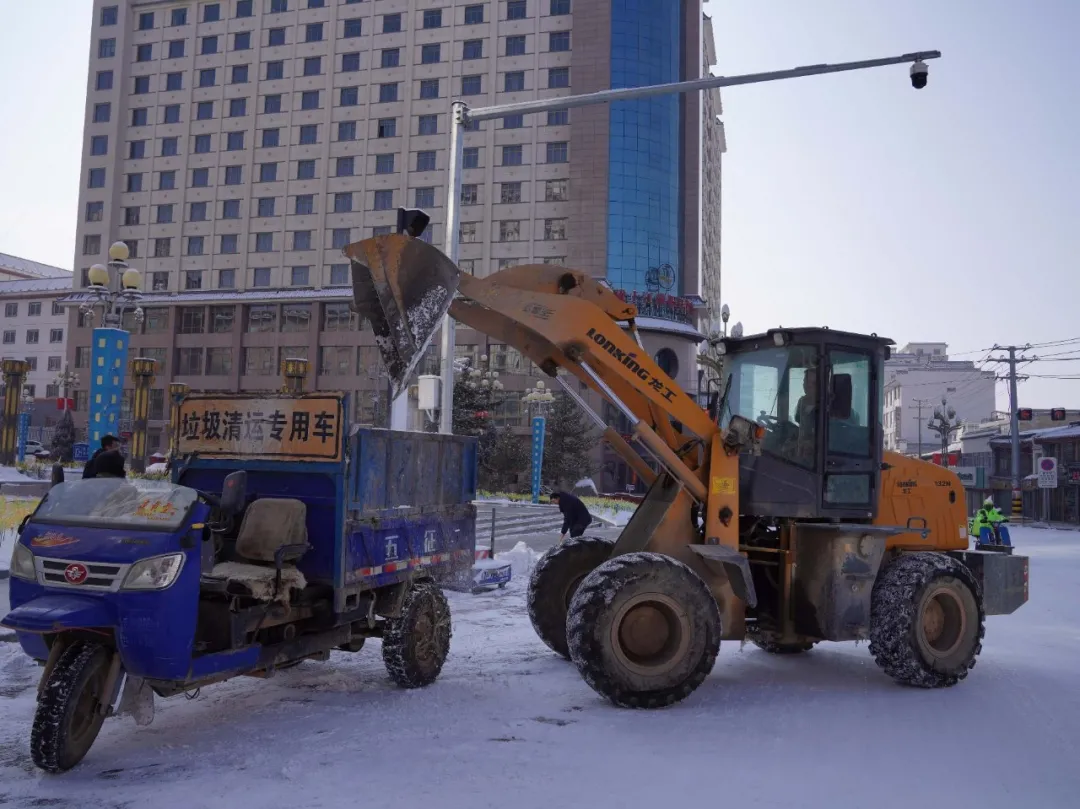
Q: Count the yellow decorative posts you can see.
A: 4